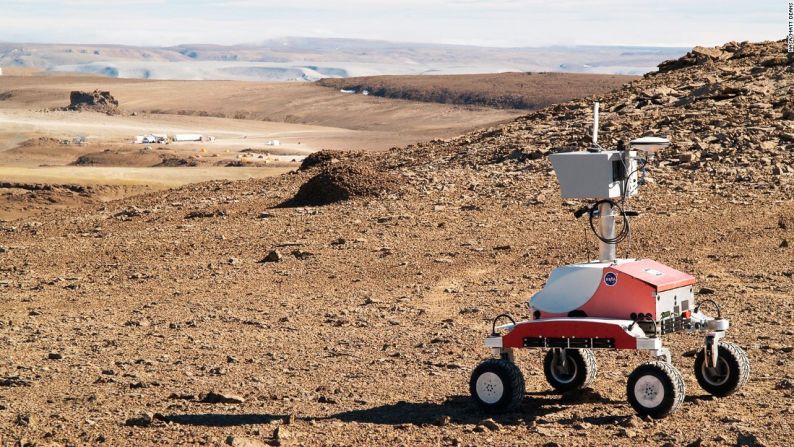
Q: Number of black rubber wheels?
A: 4